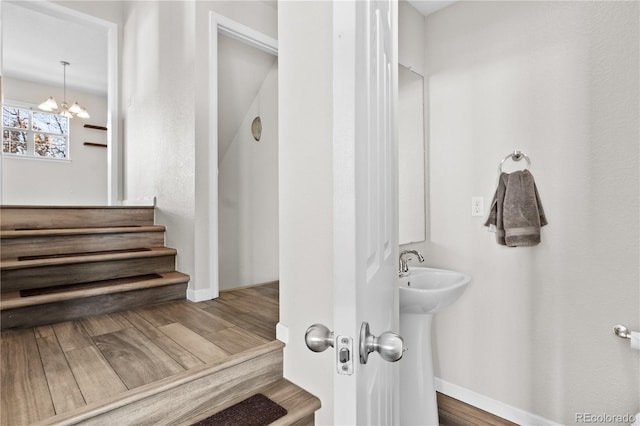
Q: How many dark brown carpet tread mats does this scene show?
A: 4